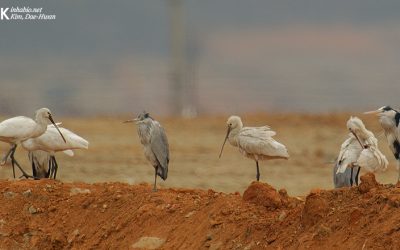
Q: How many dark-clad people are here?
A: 0